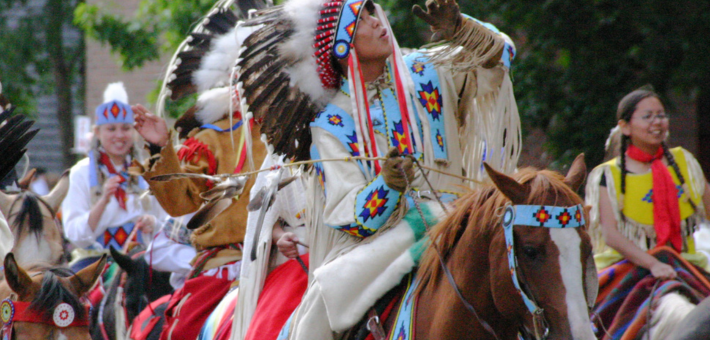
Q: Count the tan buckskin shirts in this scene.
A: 1